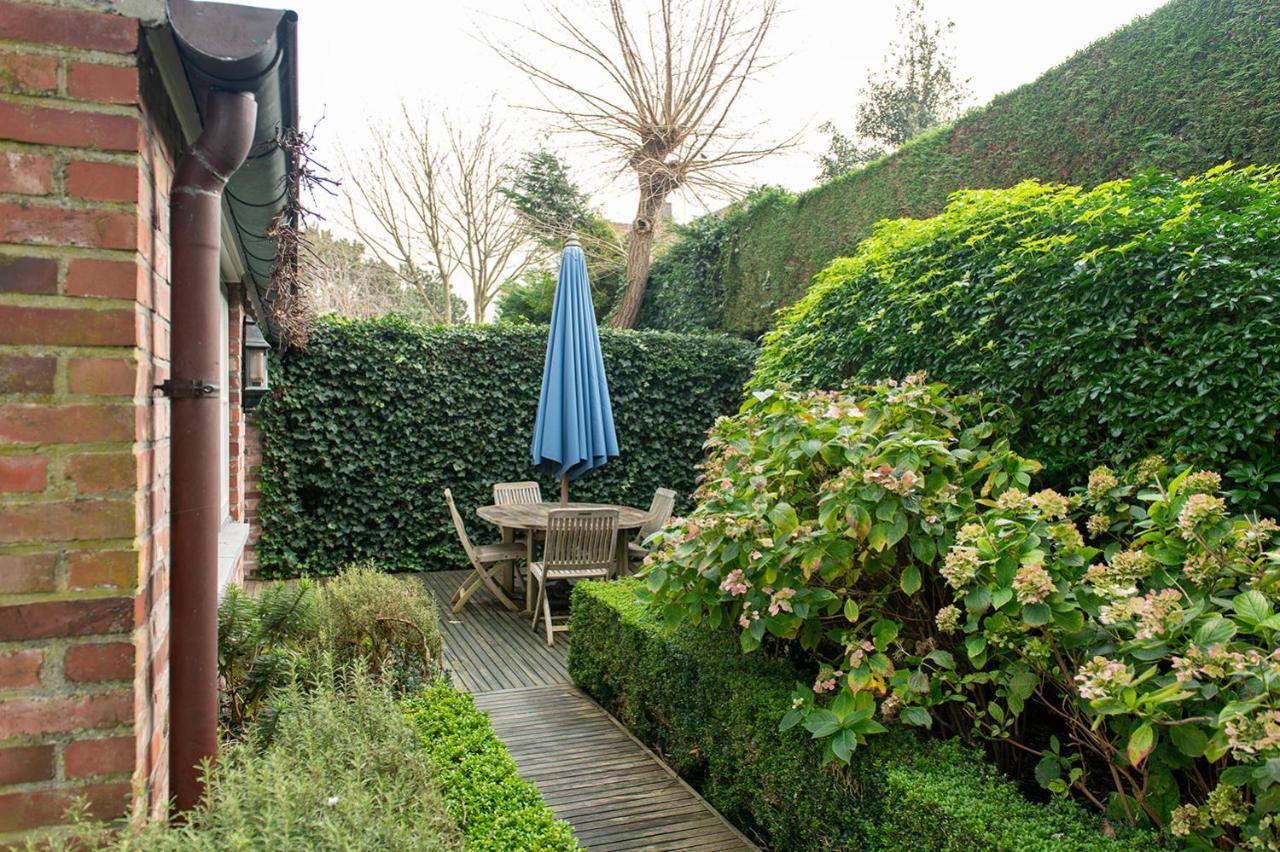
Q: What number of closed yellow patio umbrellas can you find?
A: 0